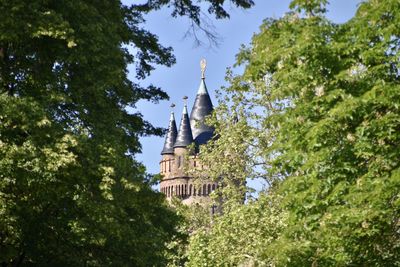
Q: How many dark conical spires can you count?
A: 3